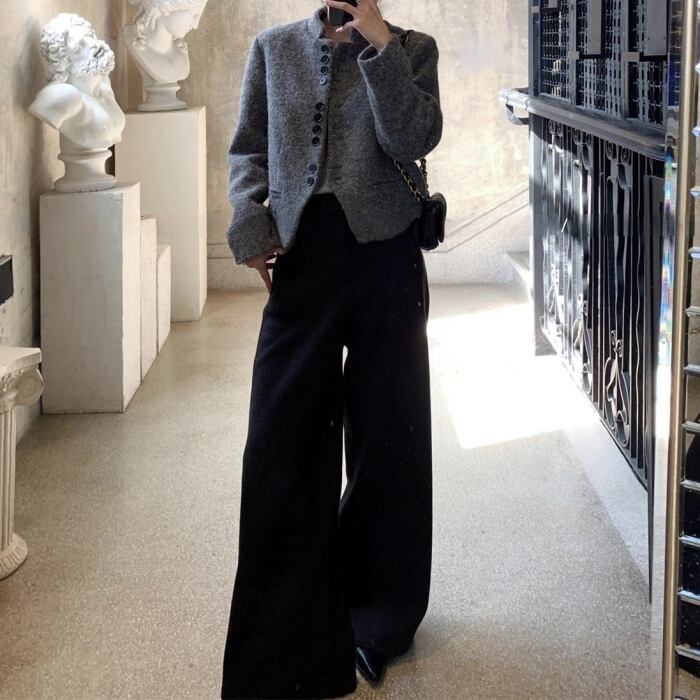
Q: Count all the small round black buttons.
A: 10